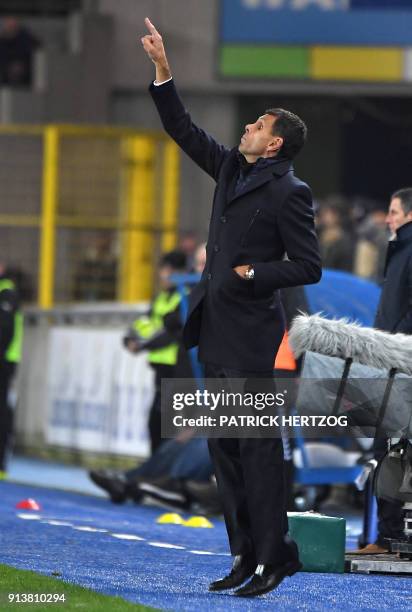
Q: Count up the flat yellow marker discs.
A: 2